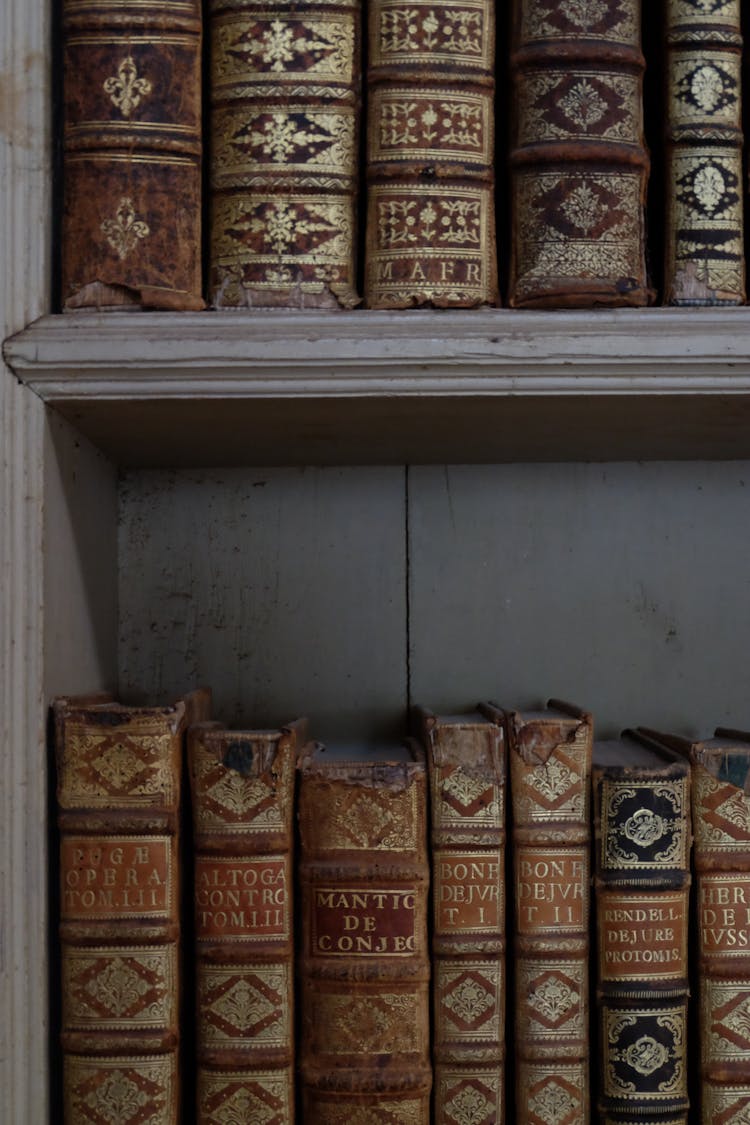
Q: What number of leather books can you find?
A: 12